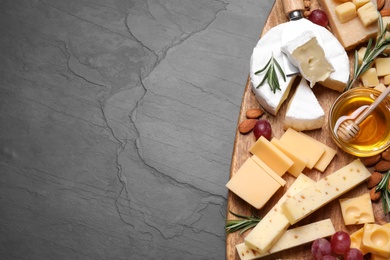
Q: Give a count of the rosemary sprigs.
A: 4